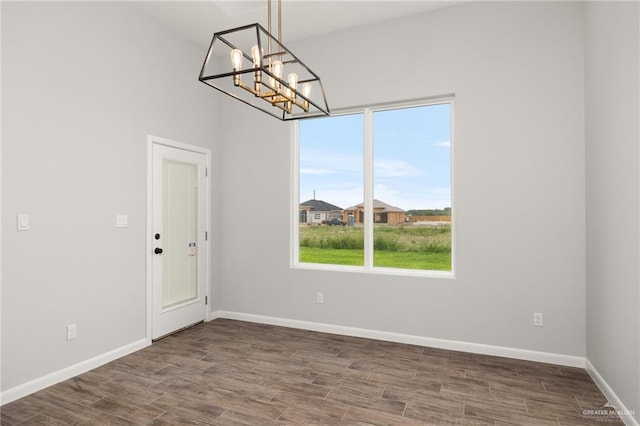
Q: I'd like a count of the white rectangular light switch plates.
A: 2